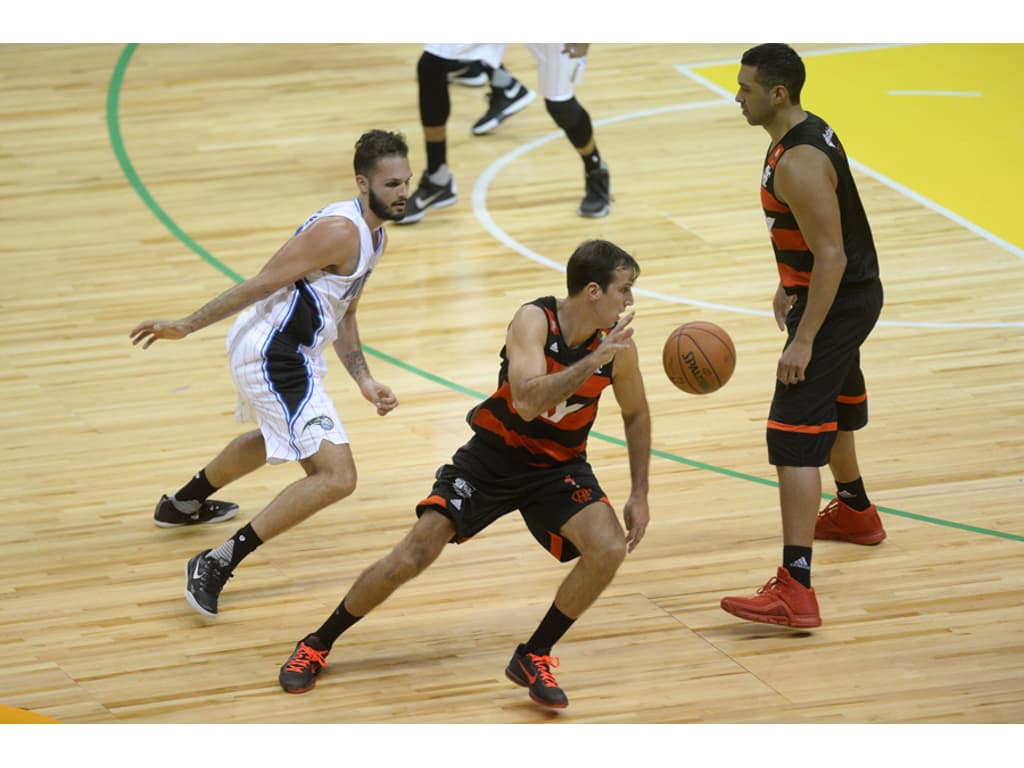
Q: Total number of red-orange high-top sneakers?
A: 2